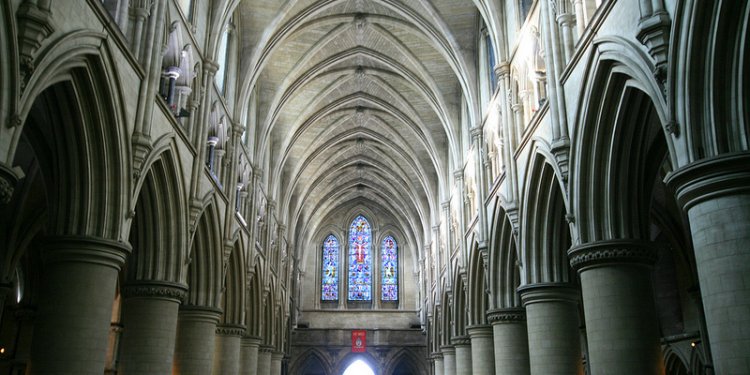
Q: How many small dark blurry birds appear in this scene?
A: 0